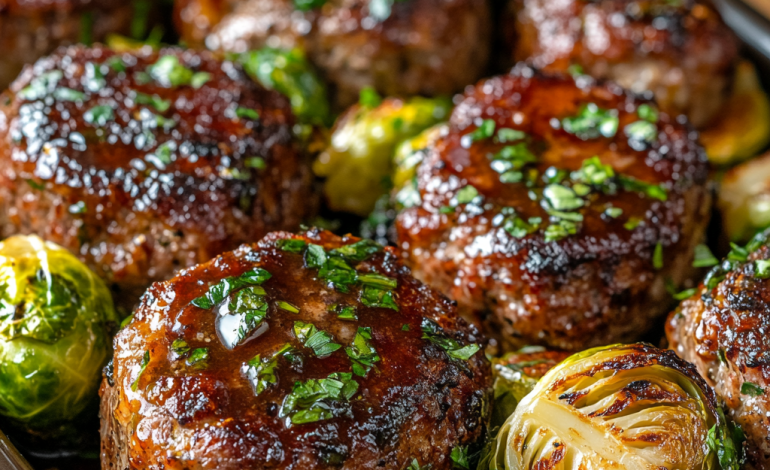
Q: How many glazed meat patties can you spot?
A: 7